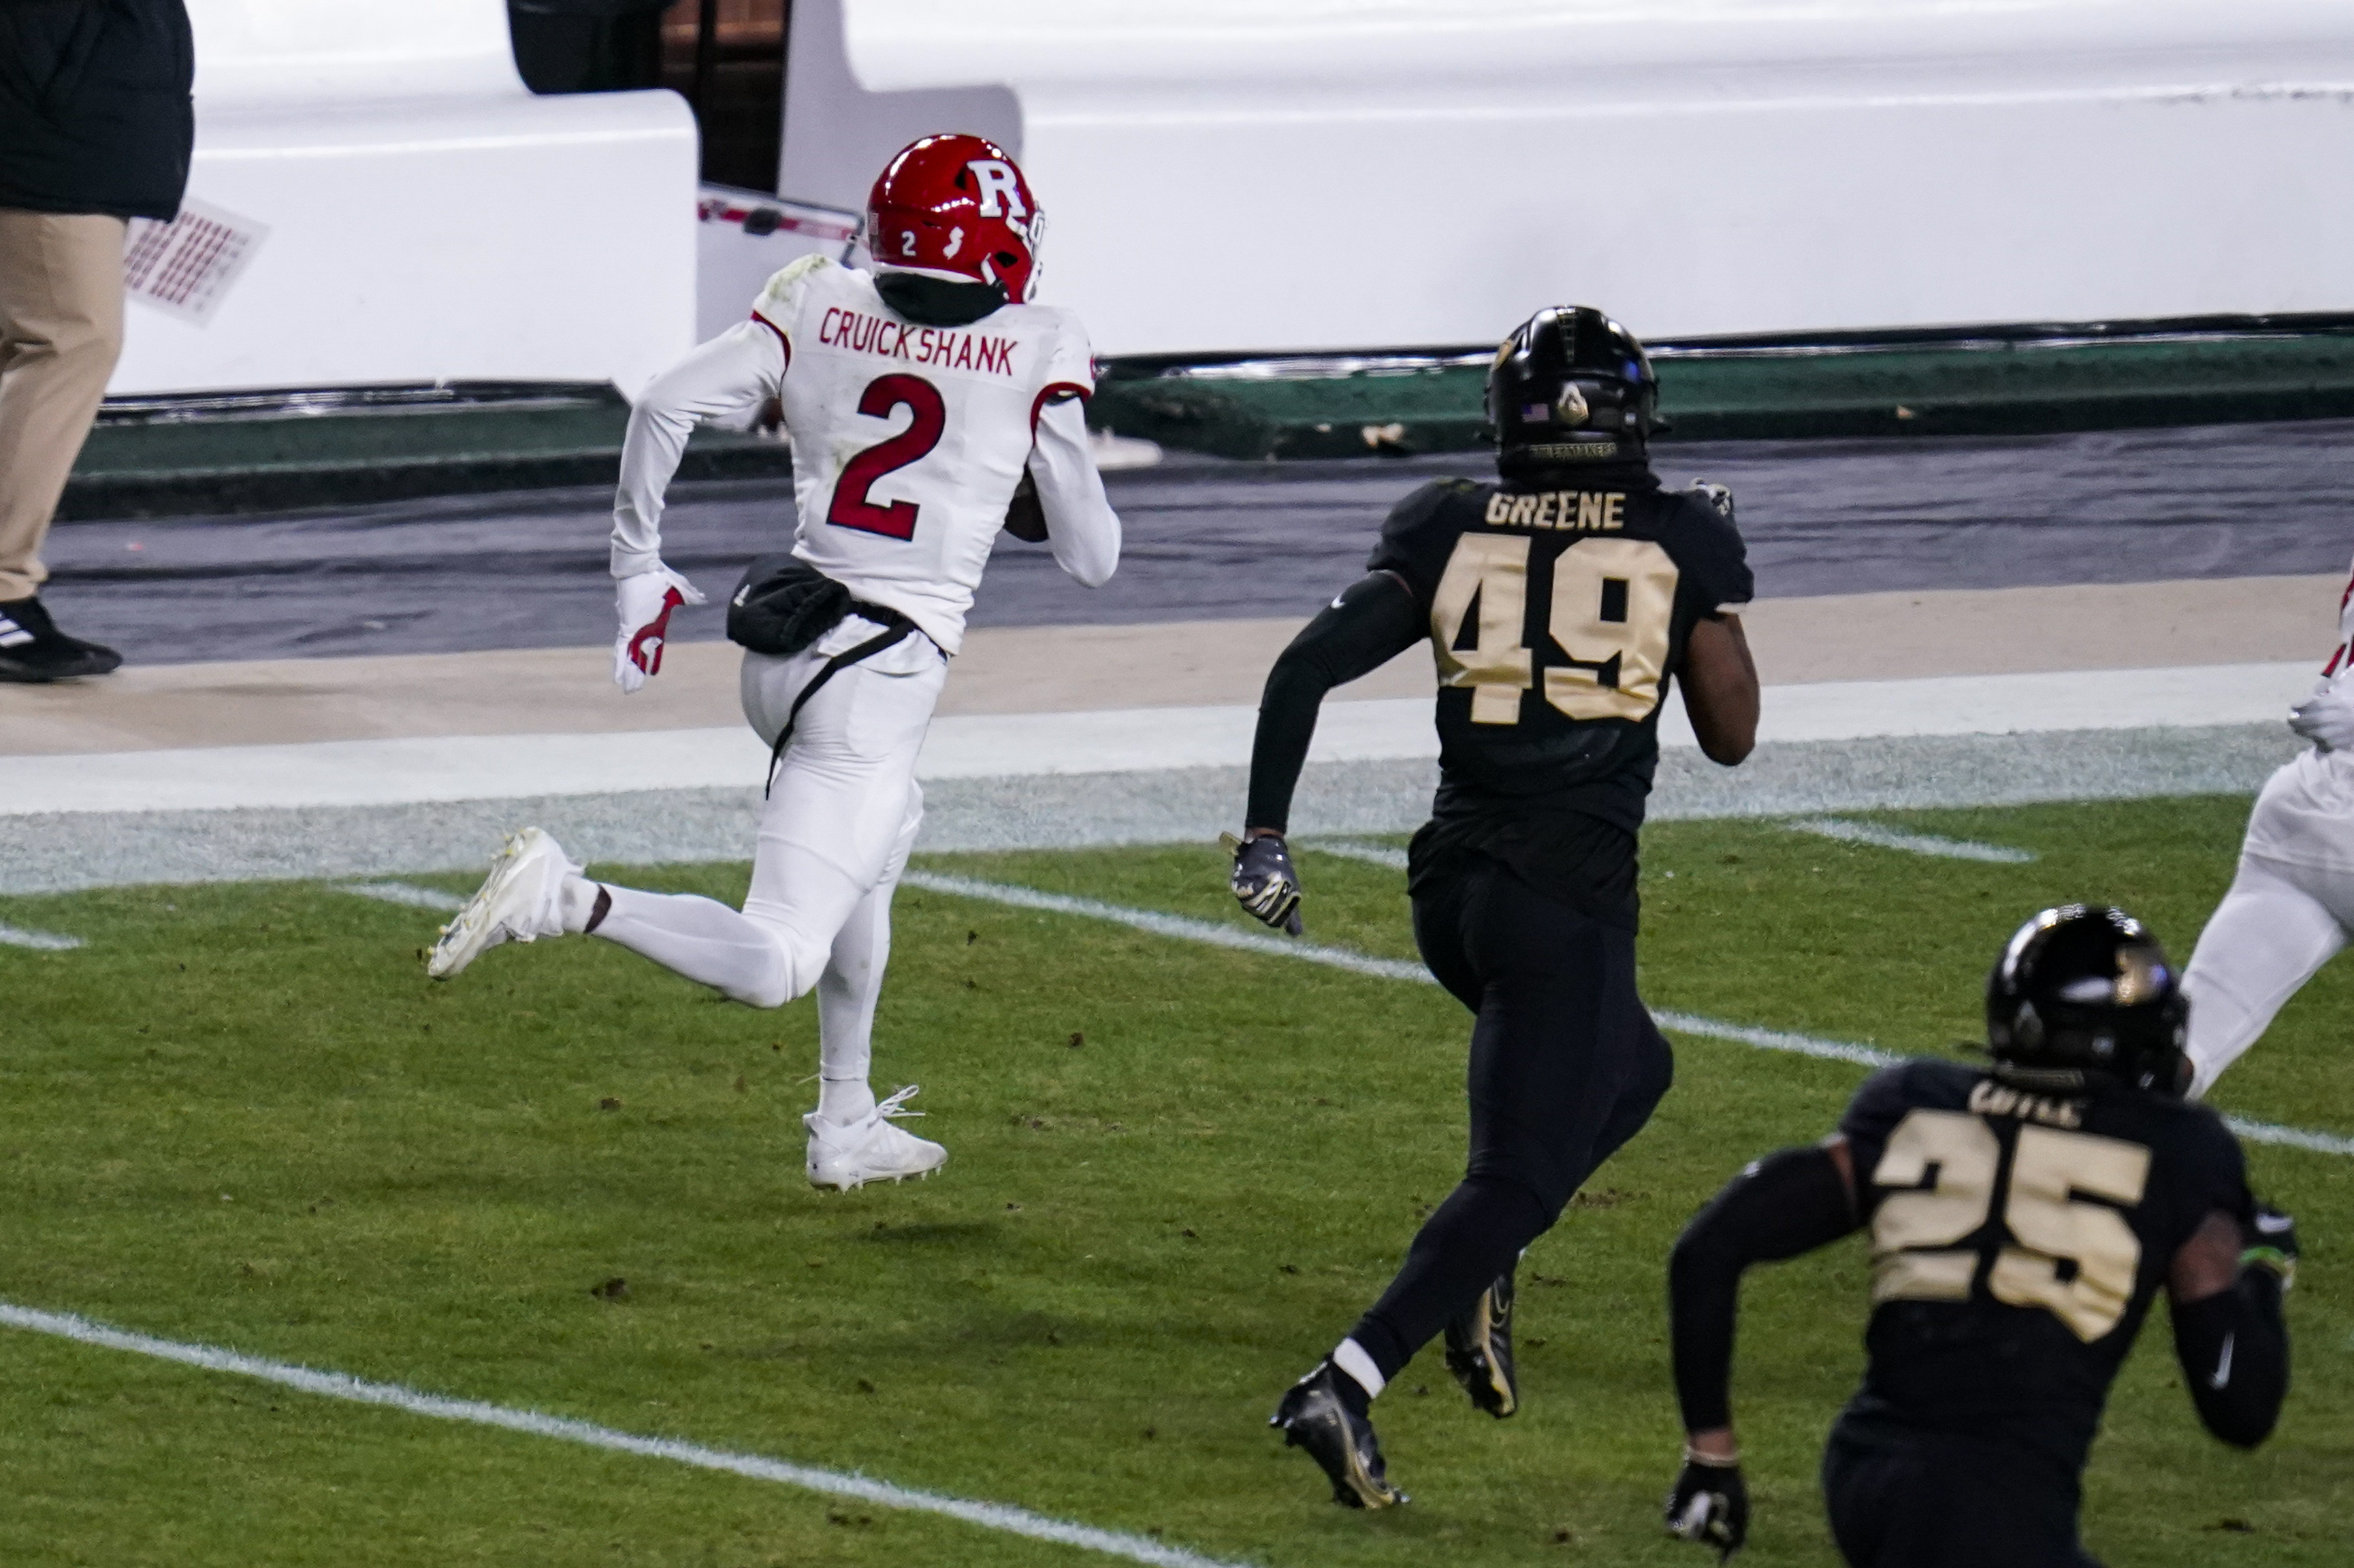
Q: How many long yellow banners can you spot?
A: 0